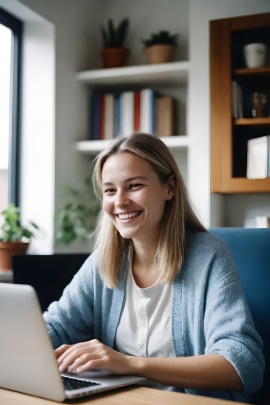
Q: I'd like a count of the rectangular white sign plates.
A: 0